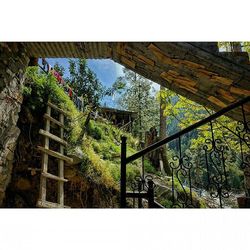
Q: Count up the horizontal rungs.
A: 6